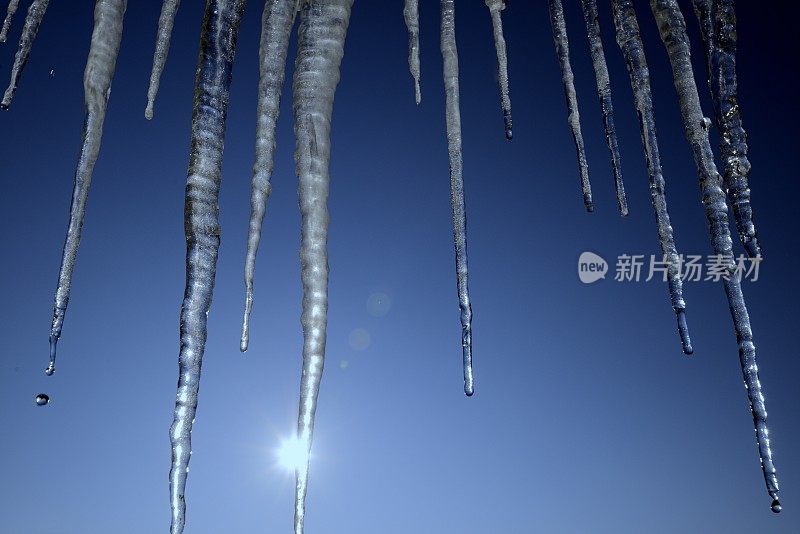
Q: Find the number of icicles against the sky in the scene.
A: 15